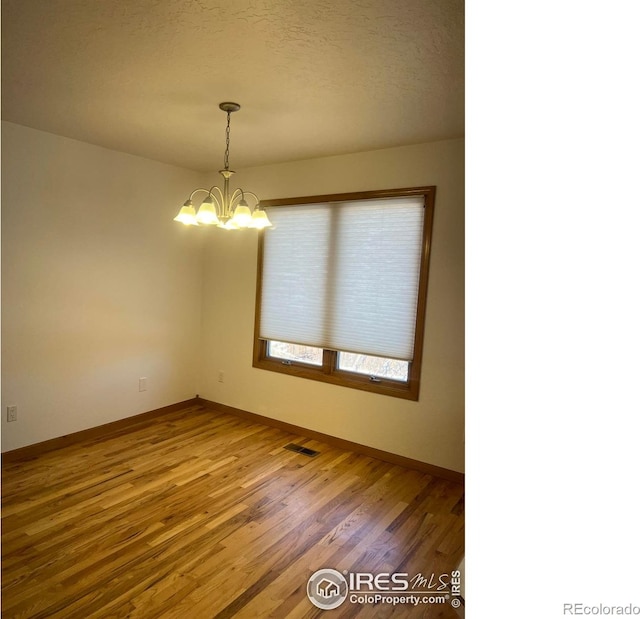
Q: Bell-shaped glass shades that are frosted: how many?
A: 5